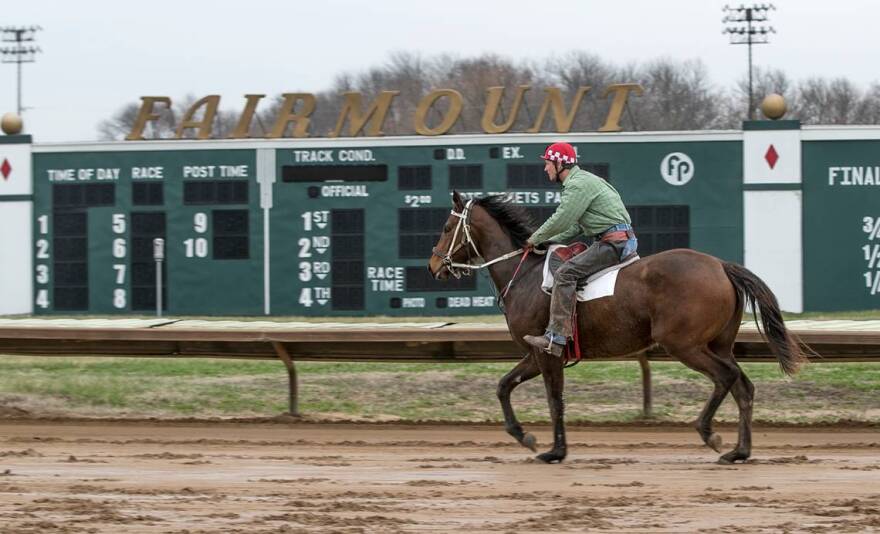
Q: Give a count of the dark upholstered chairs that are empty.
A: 0